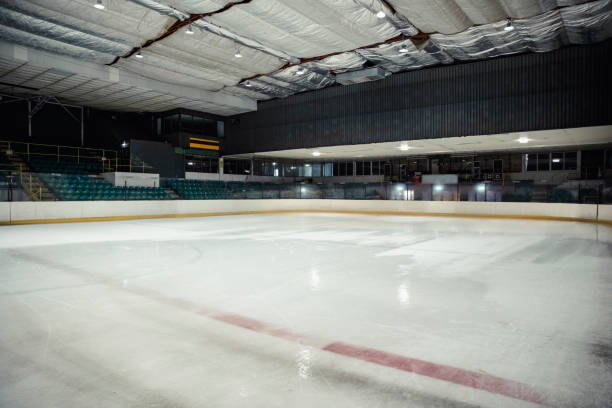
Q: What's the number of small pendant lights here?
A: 9